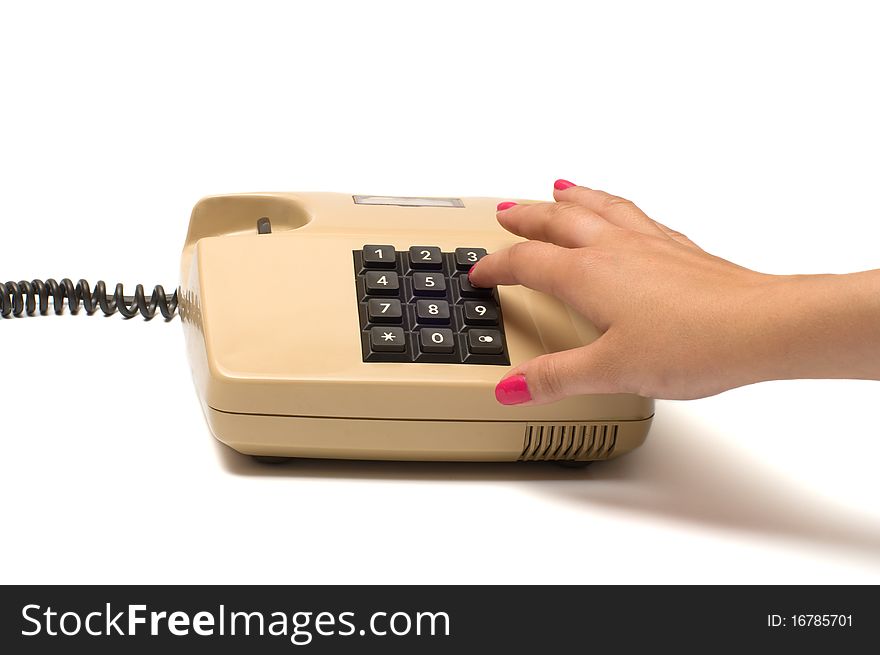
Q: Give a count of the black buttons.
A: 12